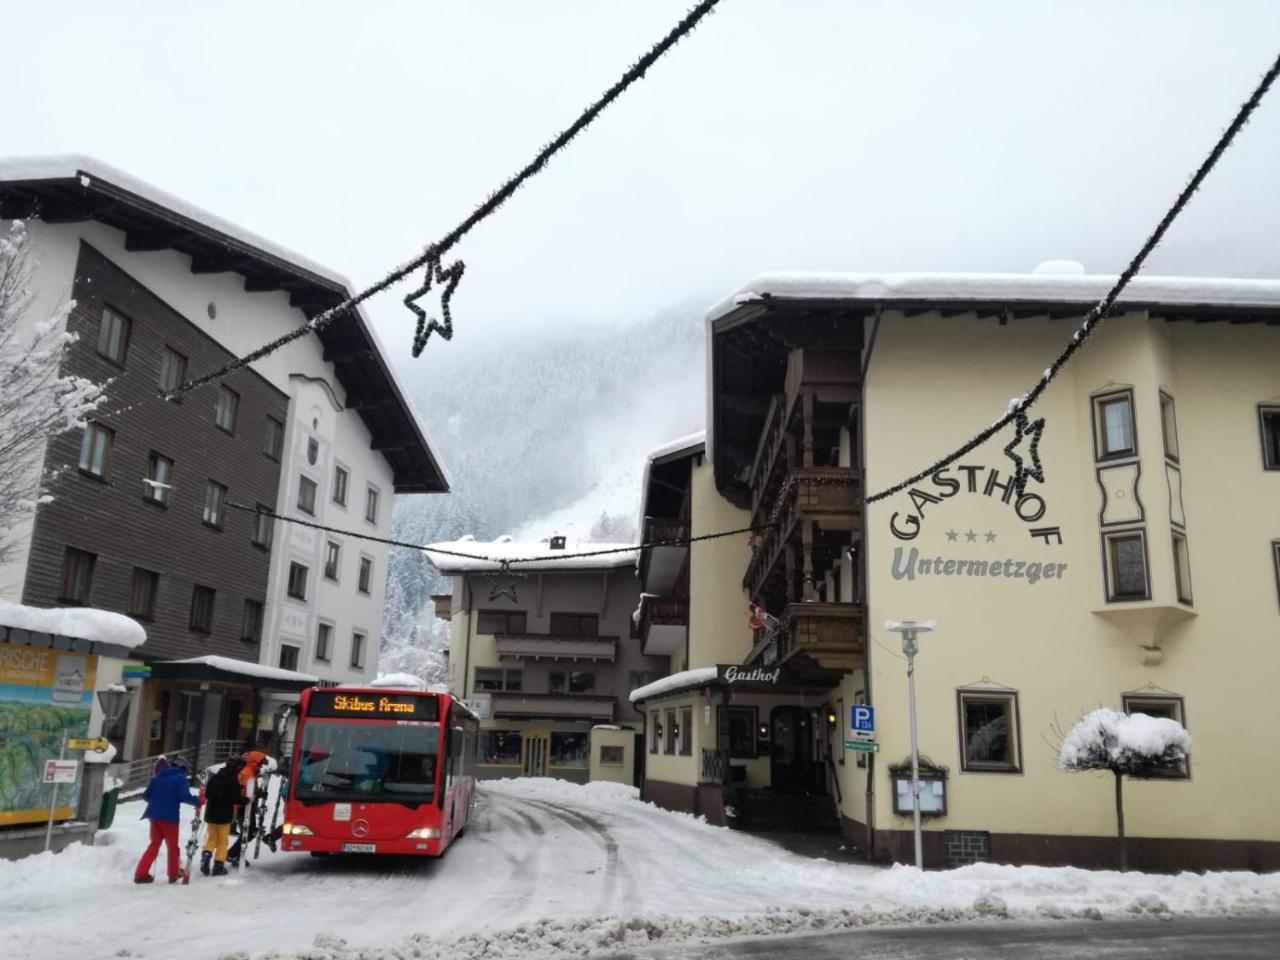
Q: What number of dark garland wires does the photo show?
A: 3